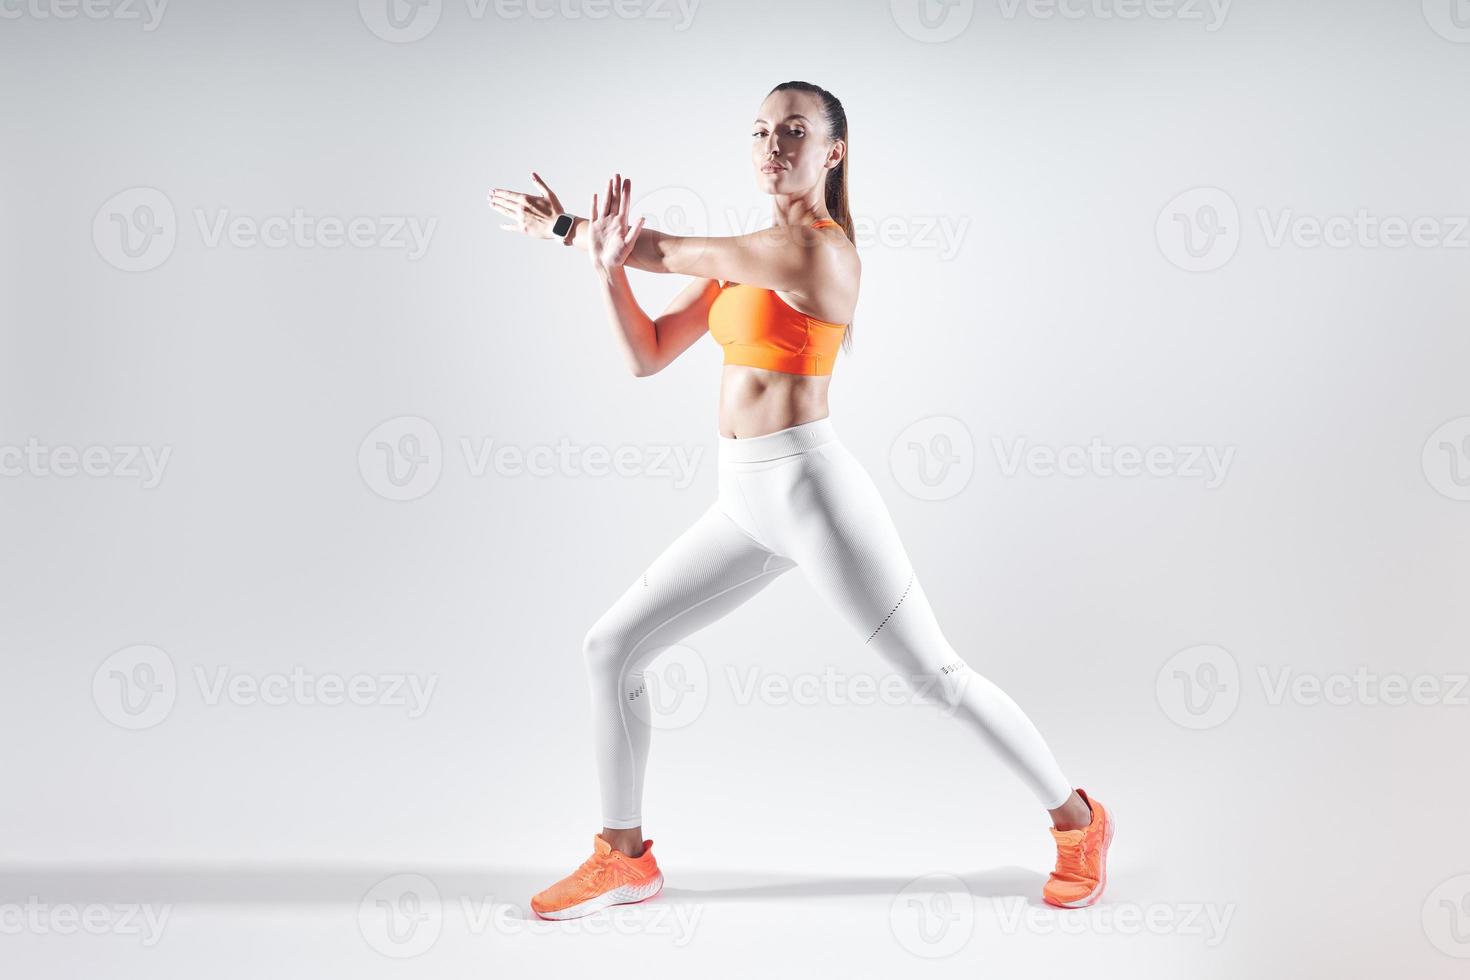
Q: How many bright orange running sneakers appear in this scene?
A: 2